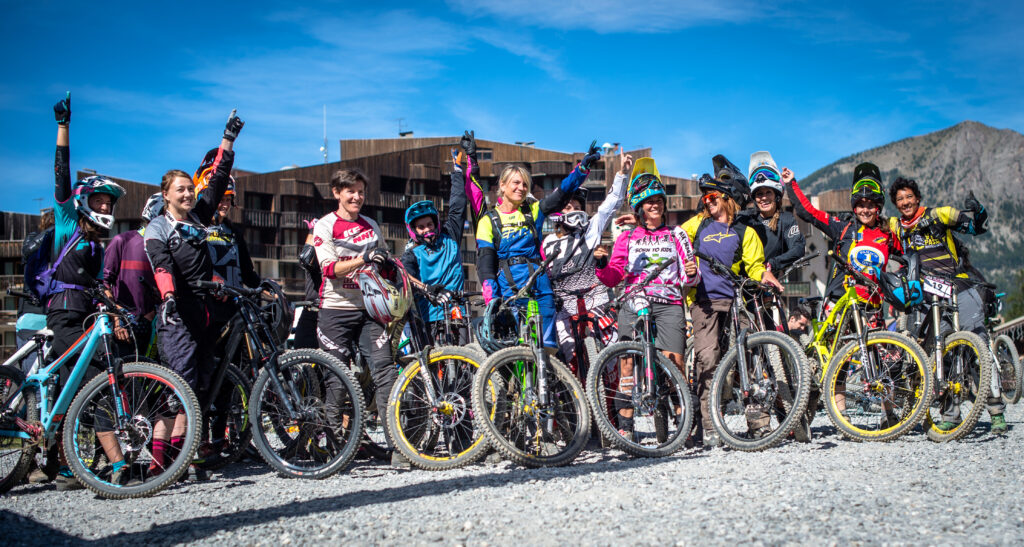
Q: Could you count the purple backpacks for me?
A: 1